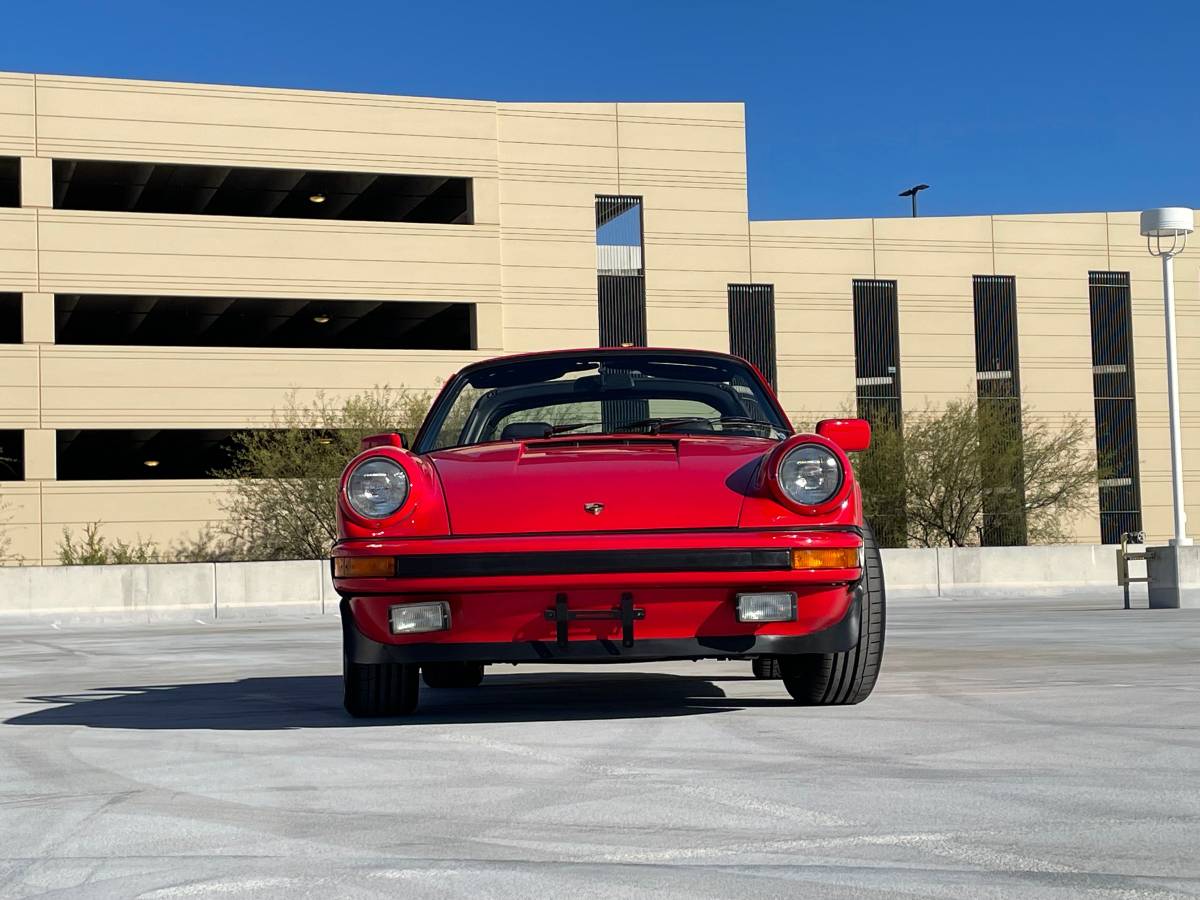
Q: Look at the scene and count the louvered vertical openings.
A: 5